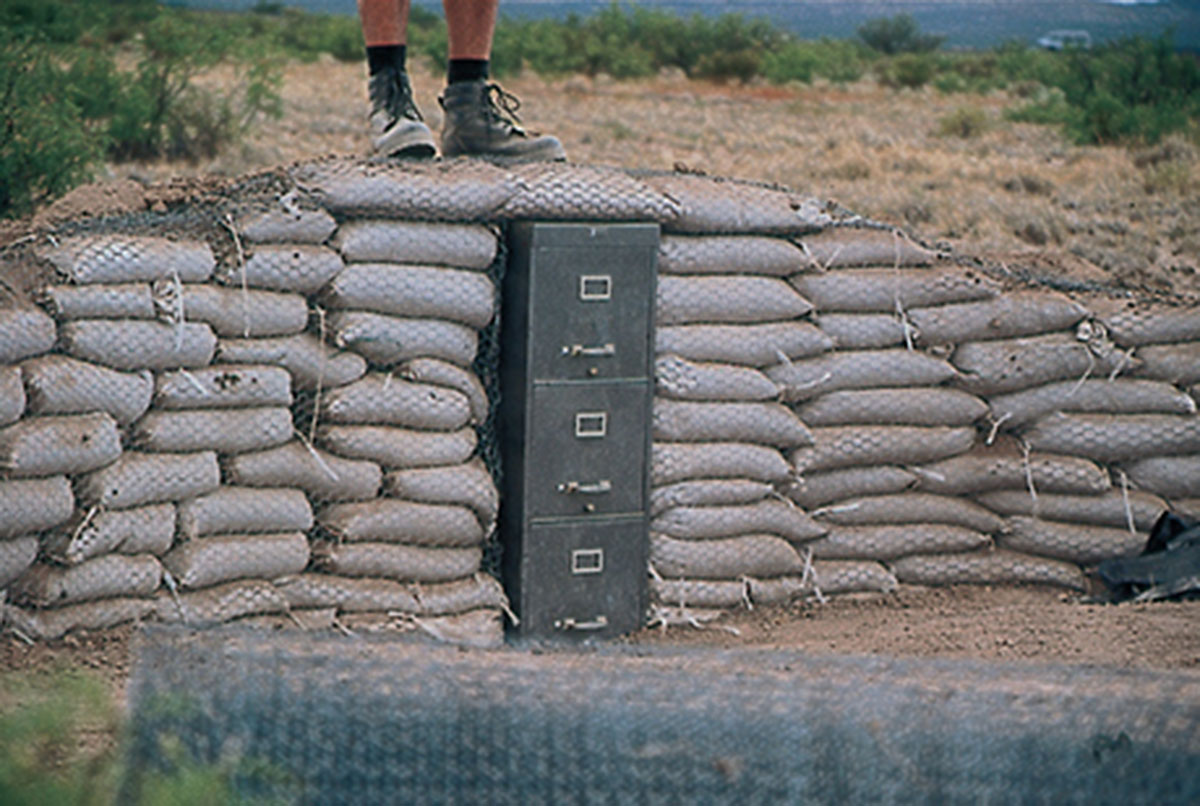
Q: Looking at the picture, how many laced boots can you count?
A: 2